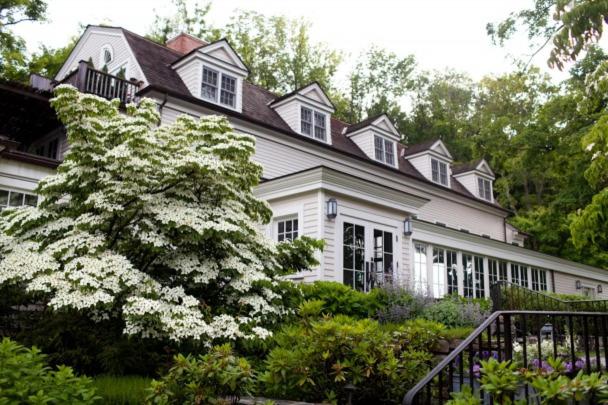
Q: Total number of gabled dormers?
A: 5